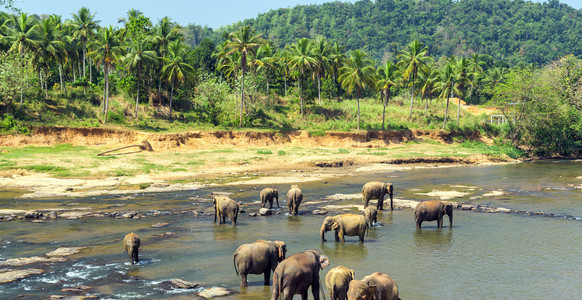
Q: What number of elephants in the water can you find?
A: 12